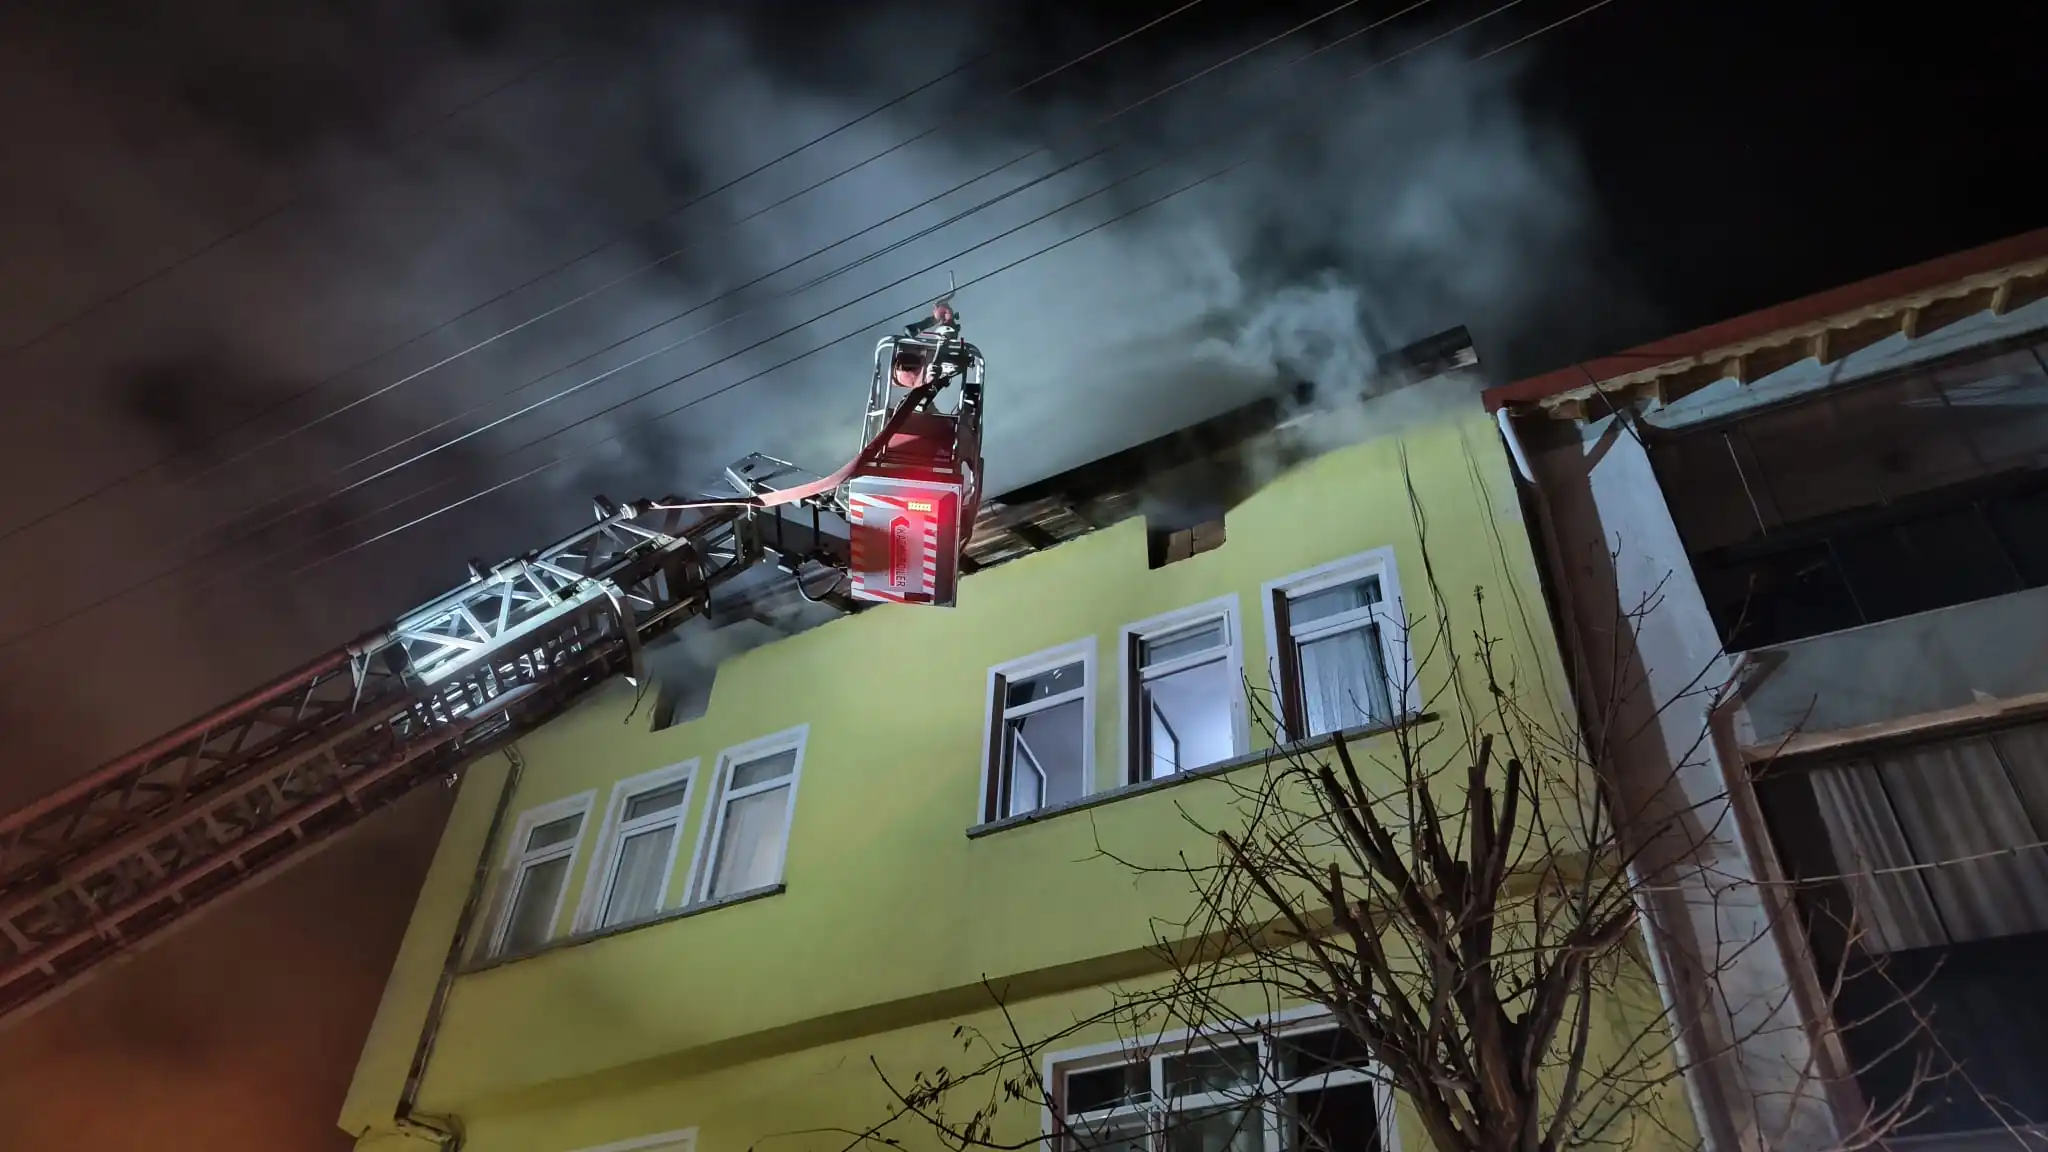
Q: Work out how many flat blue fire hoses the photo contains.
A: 0